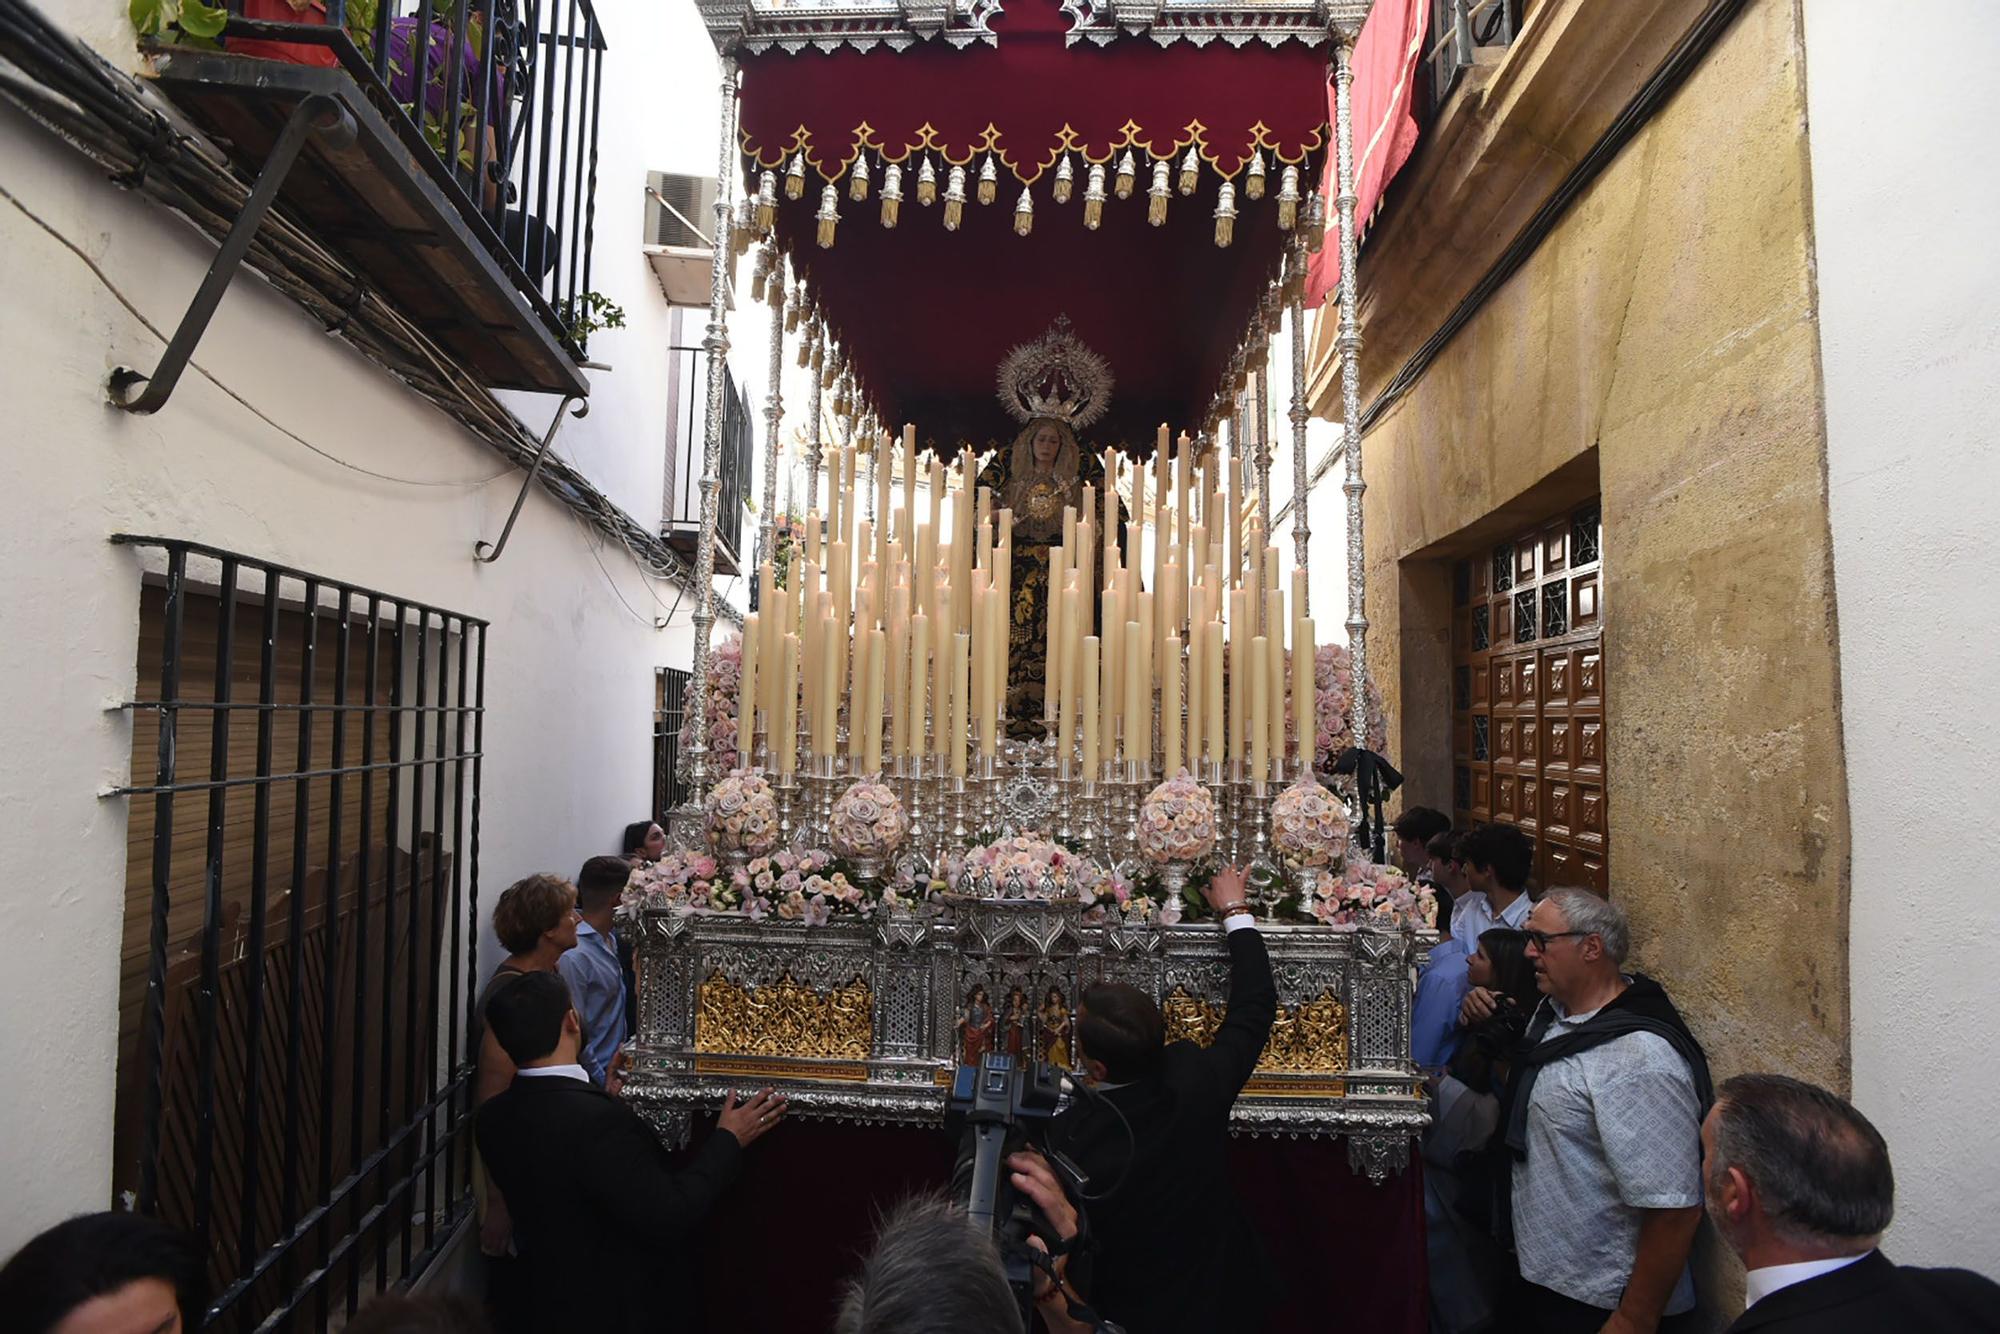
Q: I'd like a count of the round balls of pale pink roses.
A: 4